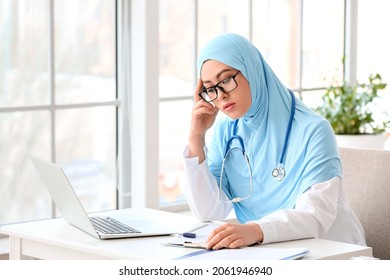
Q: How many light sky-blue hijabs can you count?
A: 1